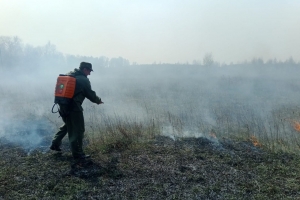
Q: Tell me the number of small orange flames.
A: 3